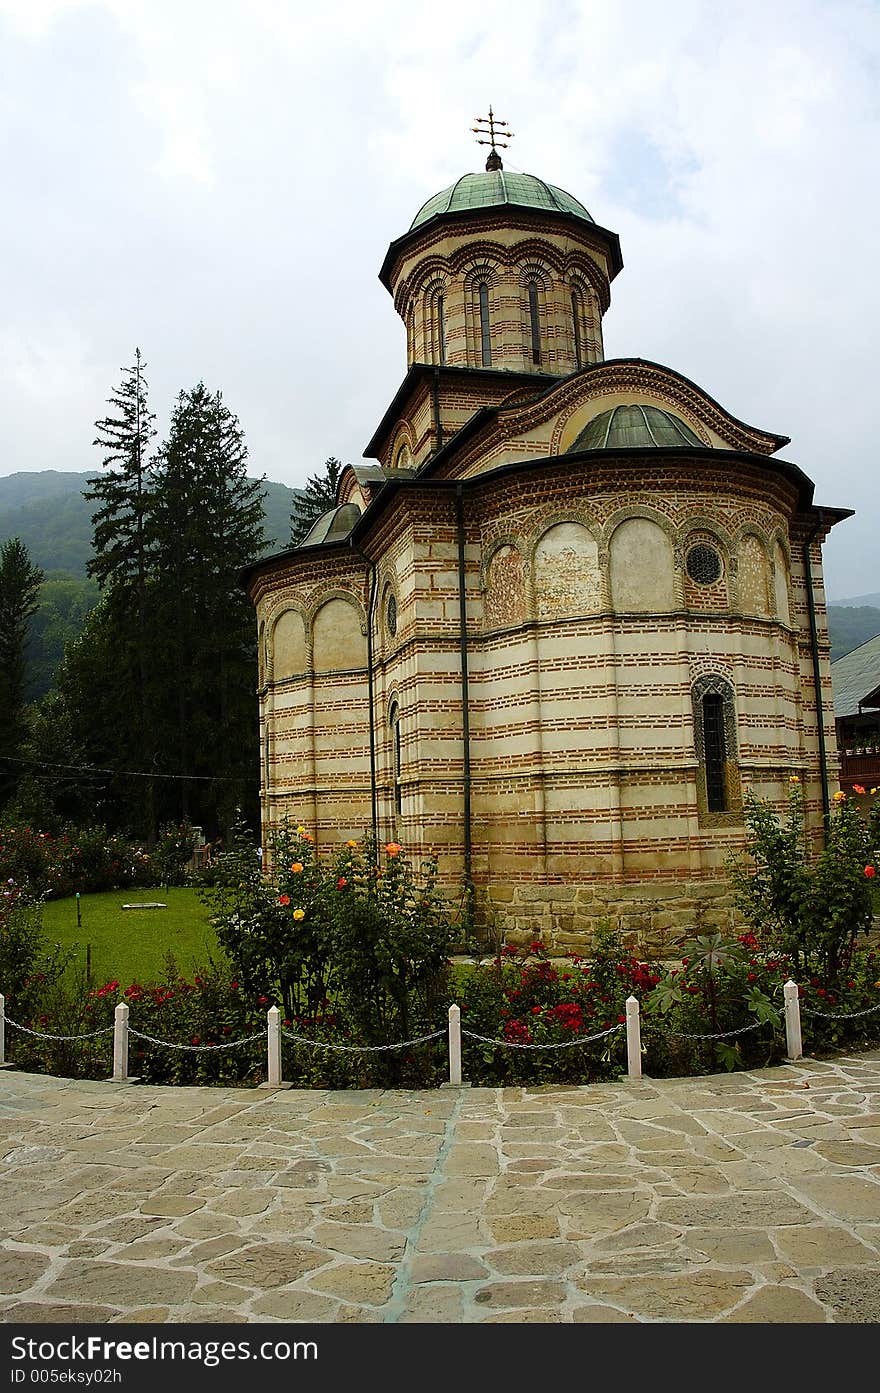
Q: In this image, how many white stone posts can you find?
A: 6